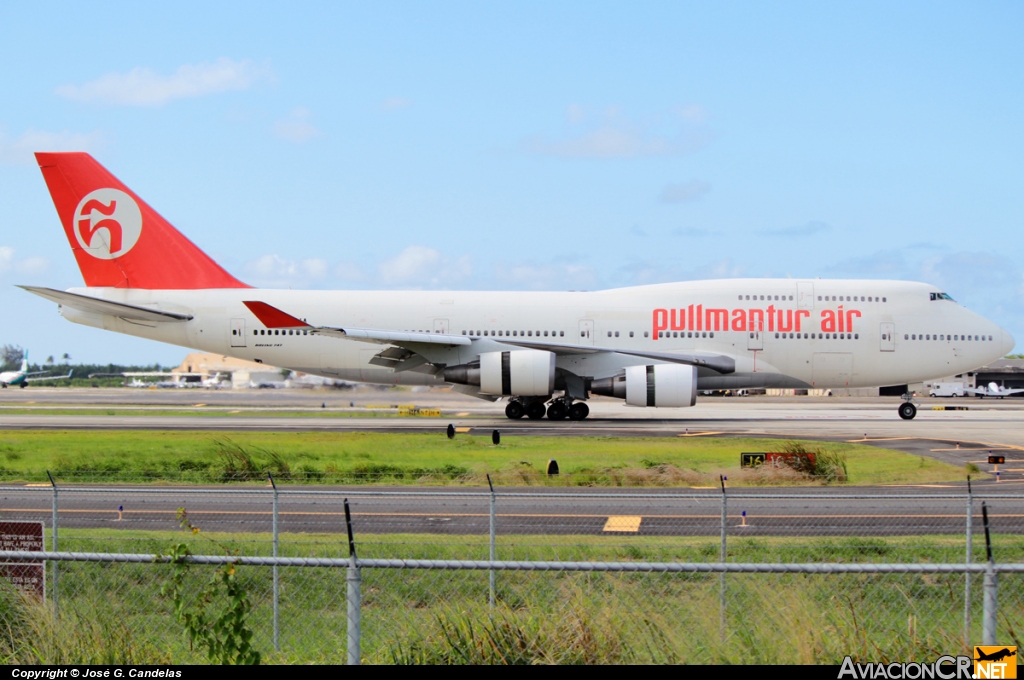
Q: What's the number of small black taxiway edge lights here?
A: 3